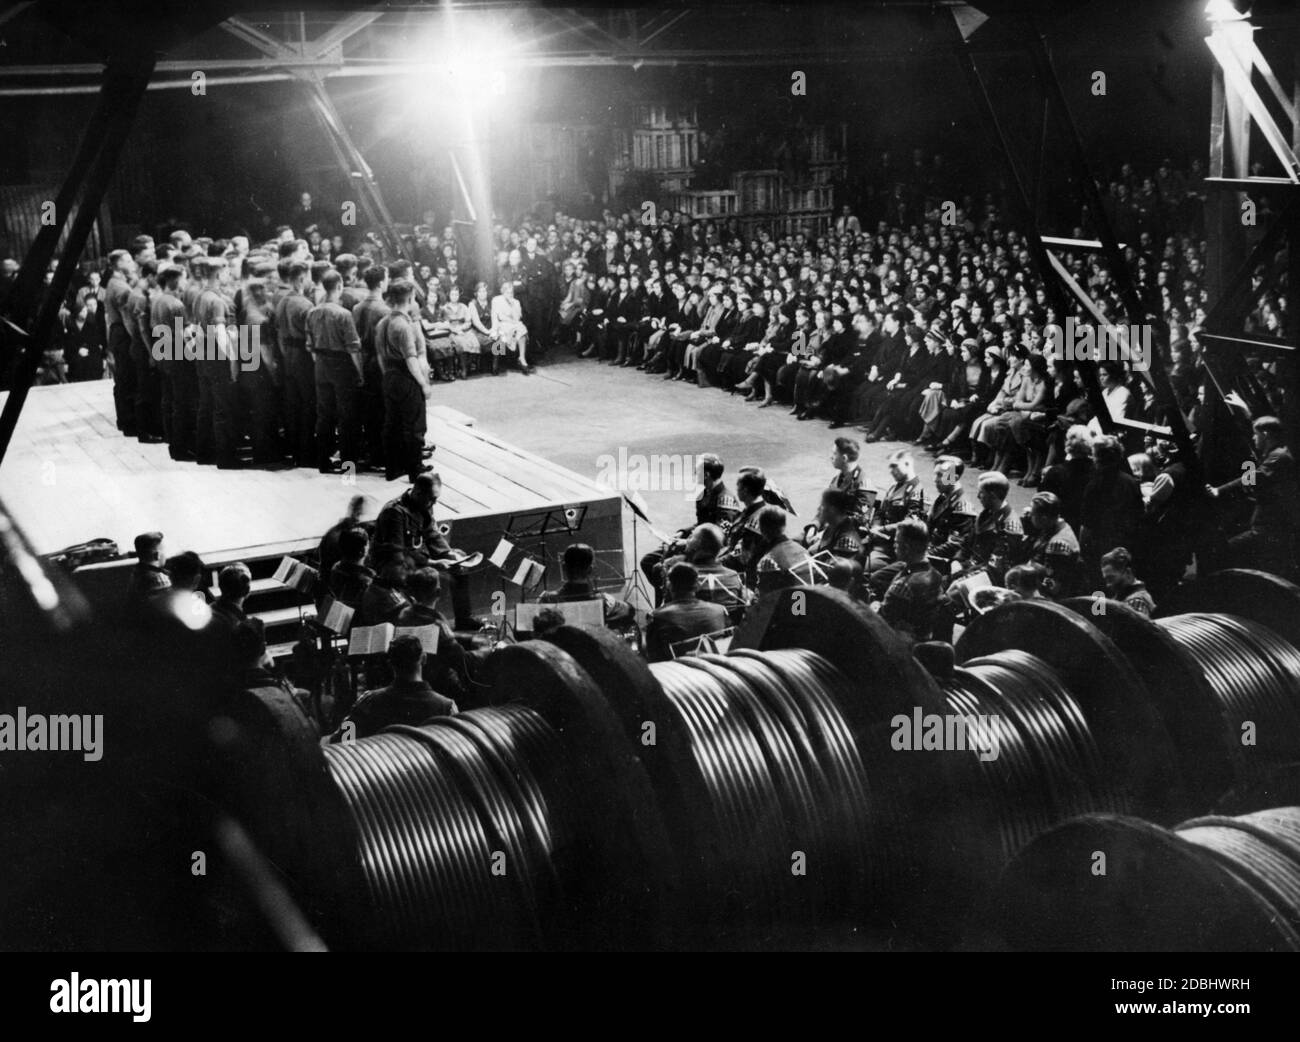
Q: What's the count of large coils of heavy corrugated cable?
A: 5